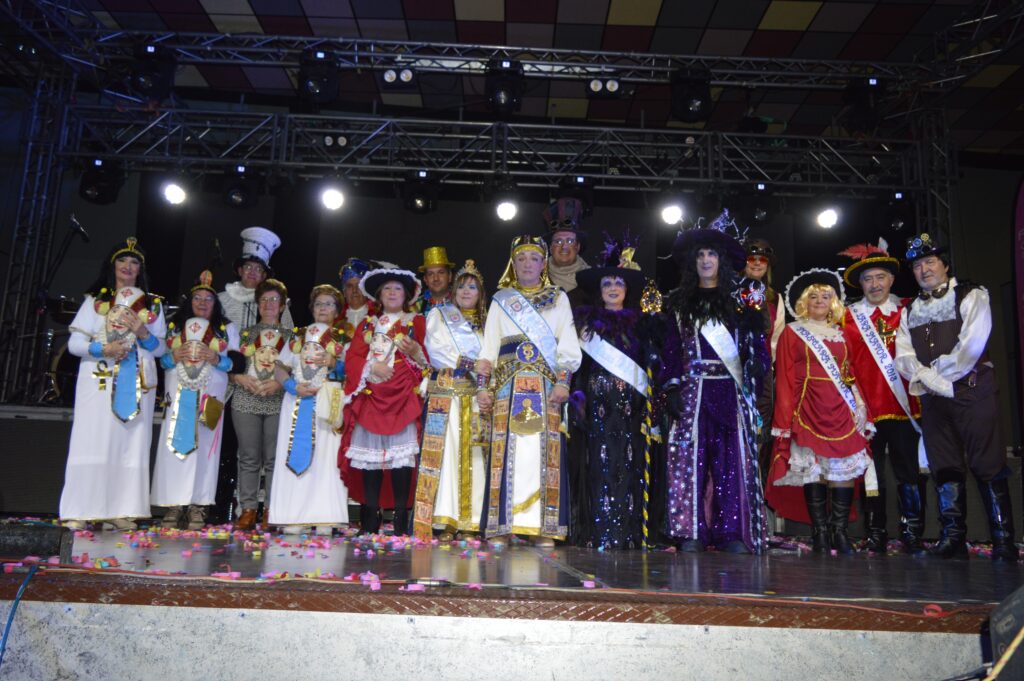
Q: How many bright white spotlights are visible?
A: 5